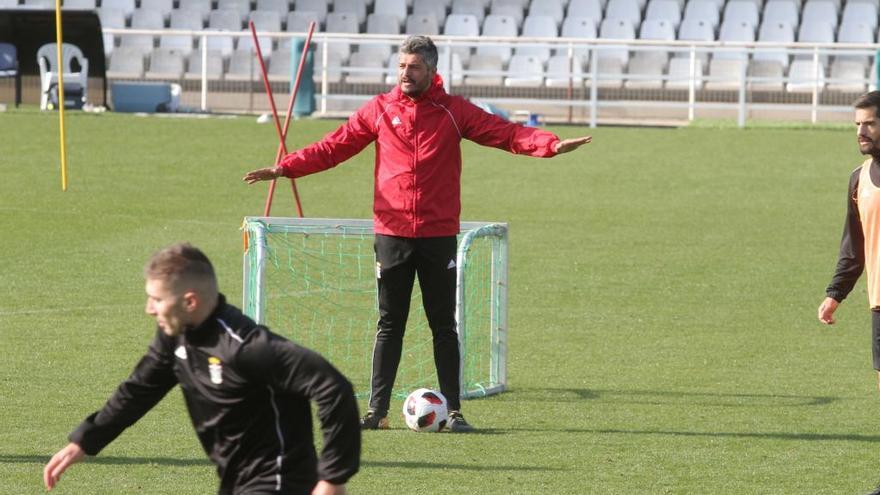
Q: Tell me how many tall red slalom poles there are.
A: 2